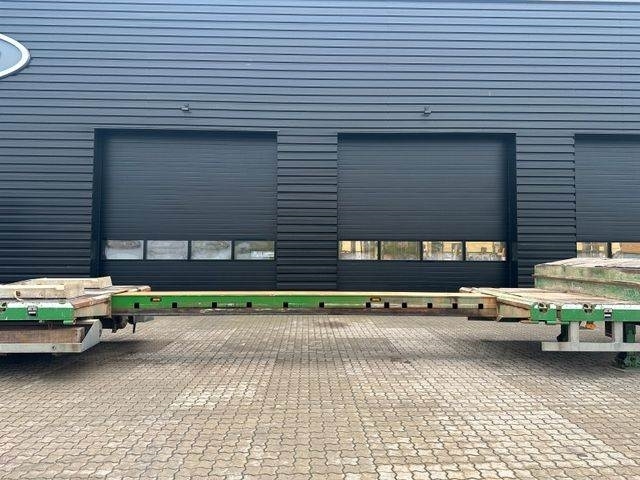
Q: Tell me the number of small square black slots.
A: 12